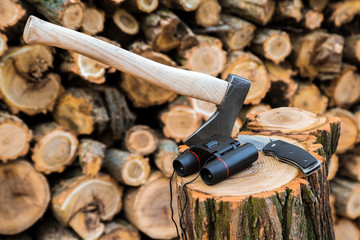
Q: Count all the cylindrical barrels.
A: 2